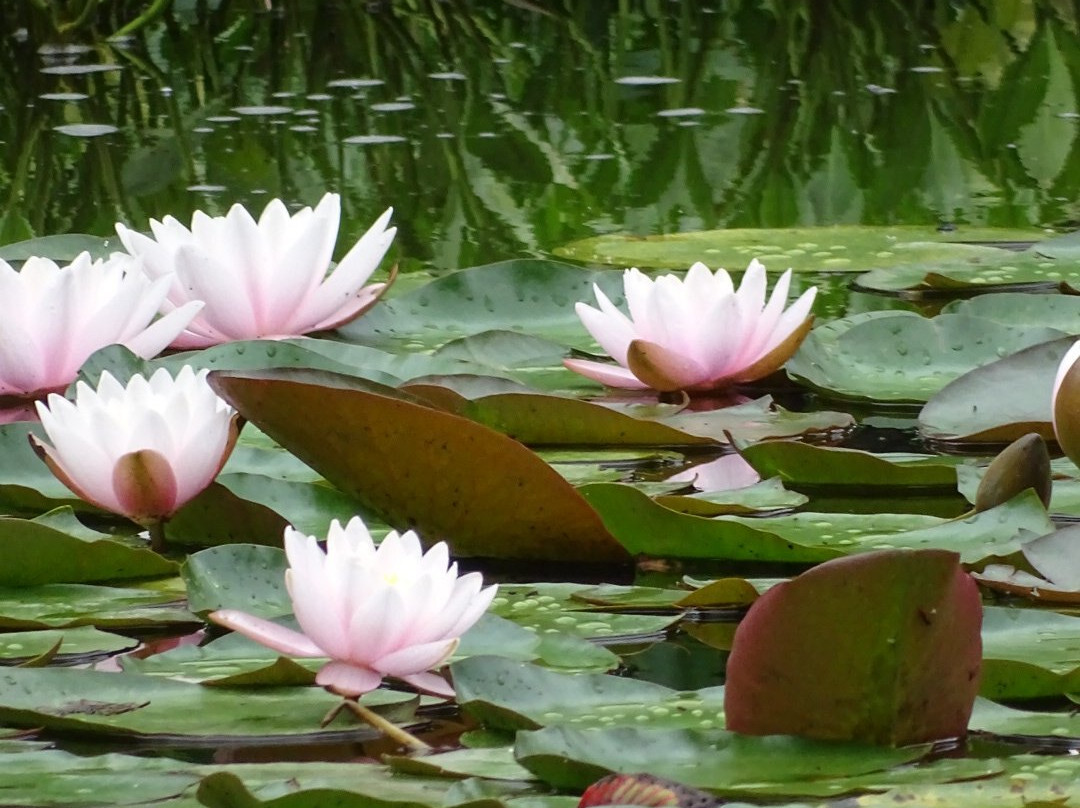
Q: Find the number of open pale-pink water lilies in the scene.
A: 5